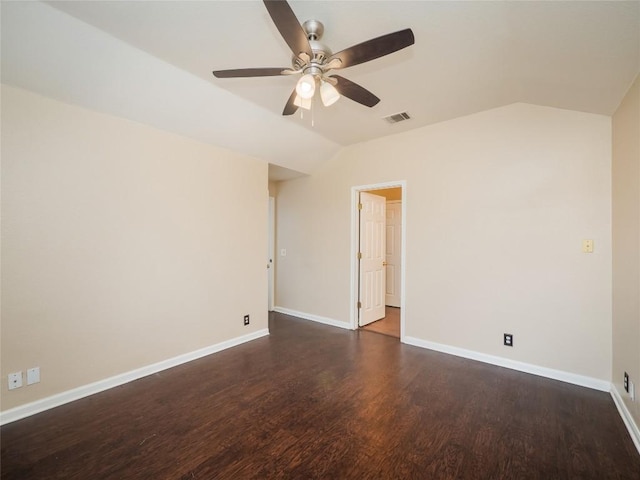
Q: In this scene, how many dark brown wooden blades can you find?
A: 5